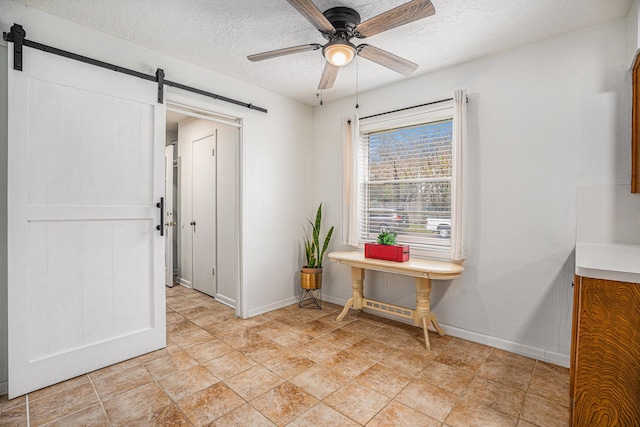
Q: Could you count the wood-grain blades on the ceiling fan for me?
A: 5